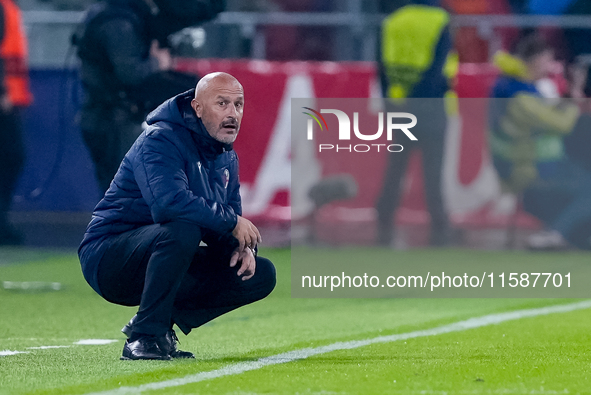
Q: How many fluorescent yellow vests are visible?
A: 1